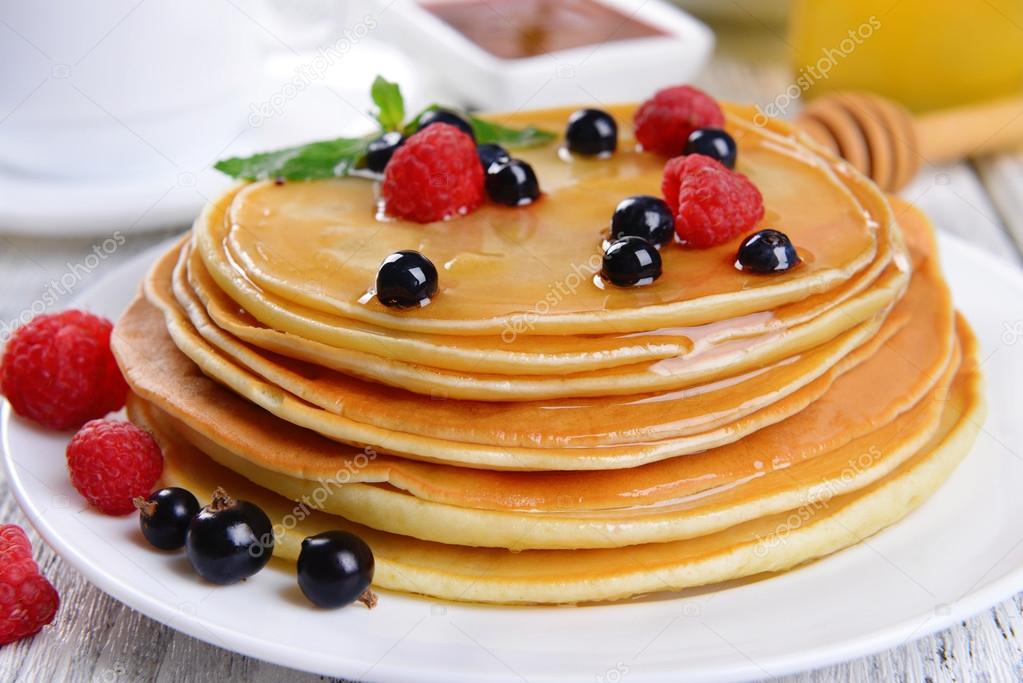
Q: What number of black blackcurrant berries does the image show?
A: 13